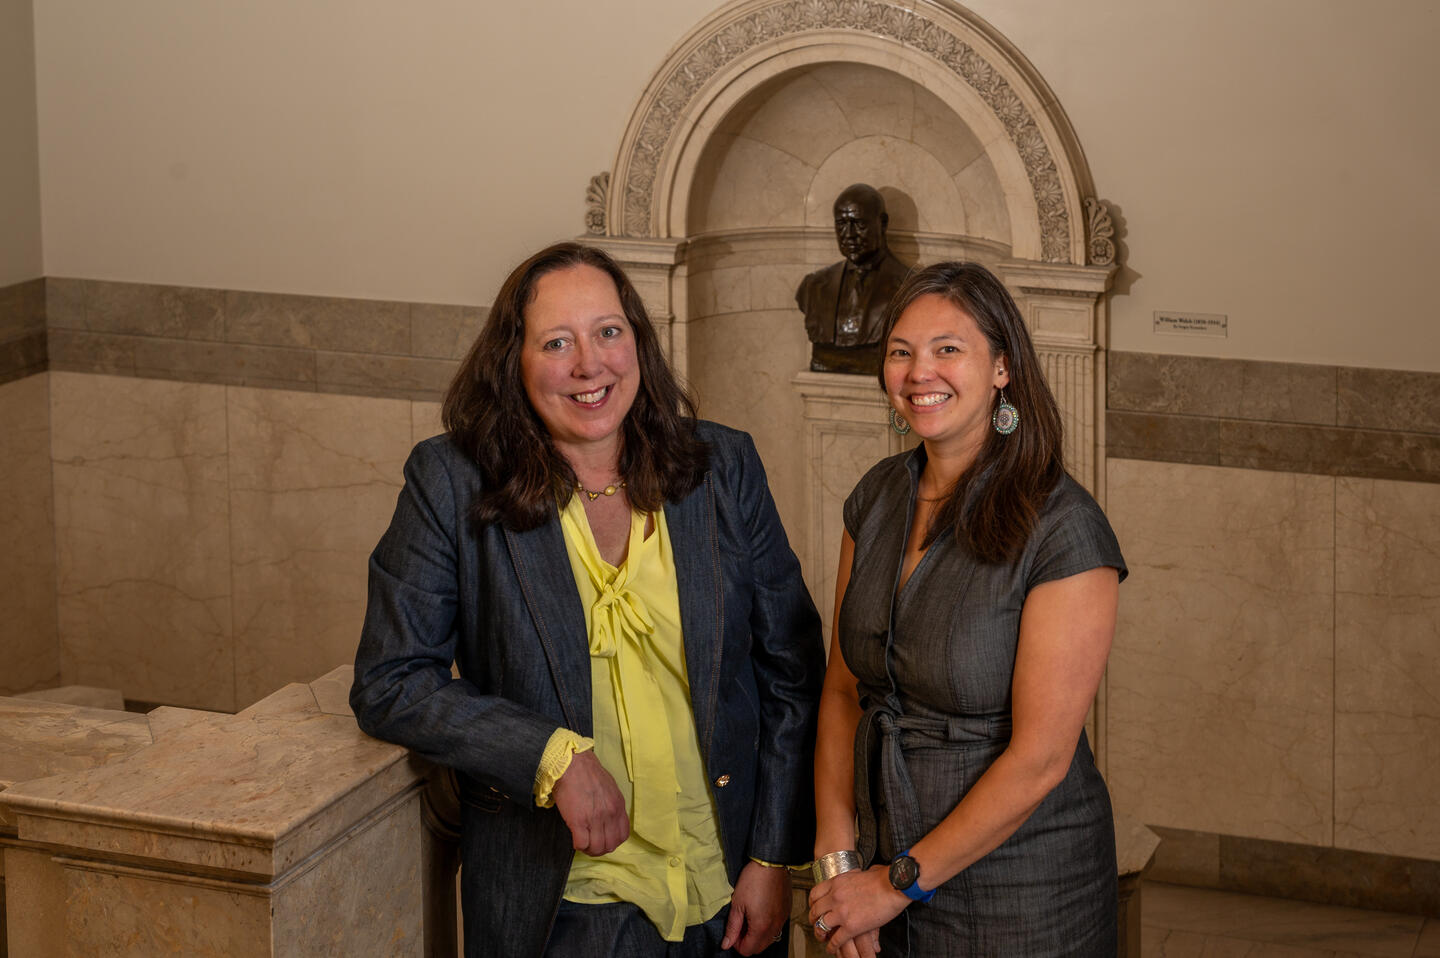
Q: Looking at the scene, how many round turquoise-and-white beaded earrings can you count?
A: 2